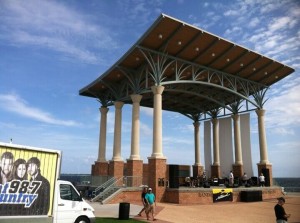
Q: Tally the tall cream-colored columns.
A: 8